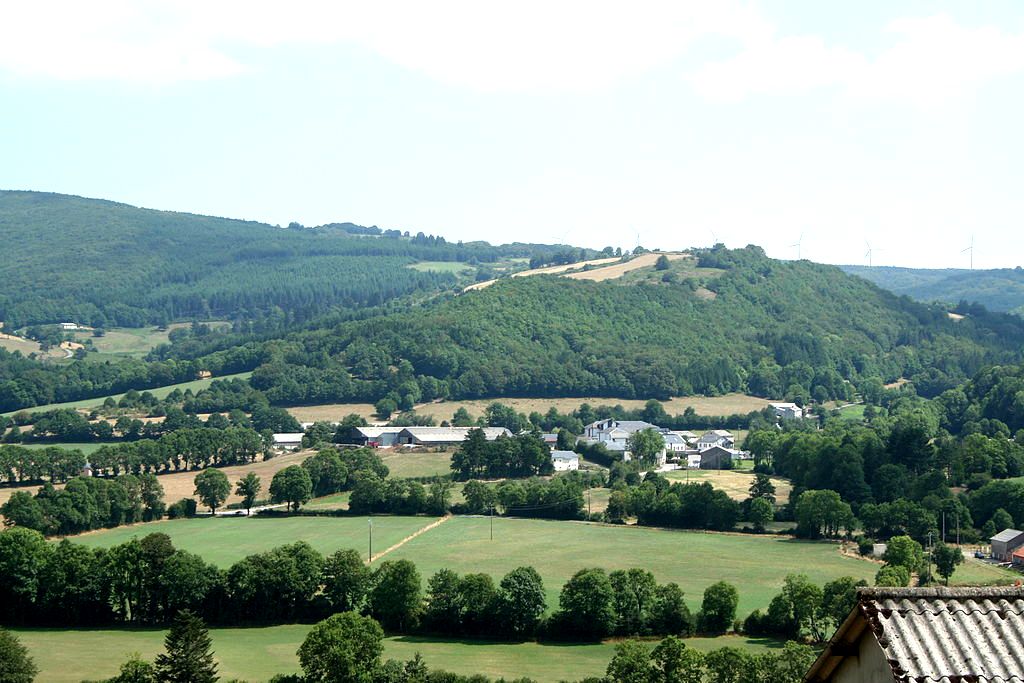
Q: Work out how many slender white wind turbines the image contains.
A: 6